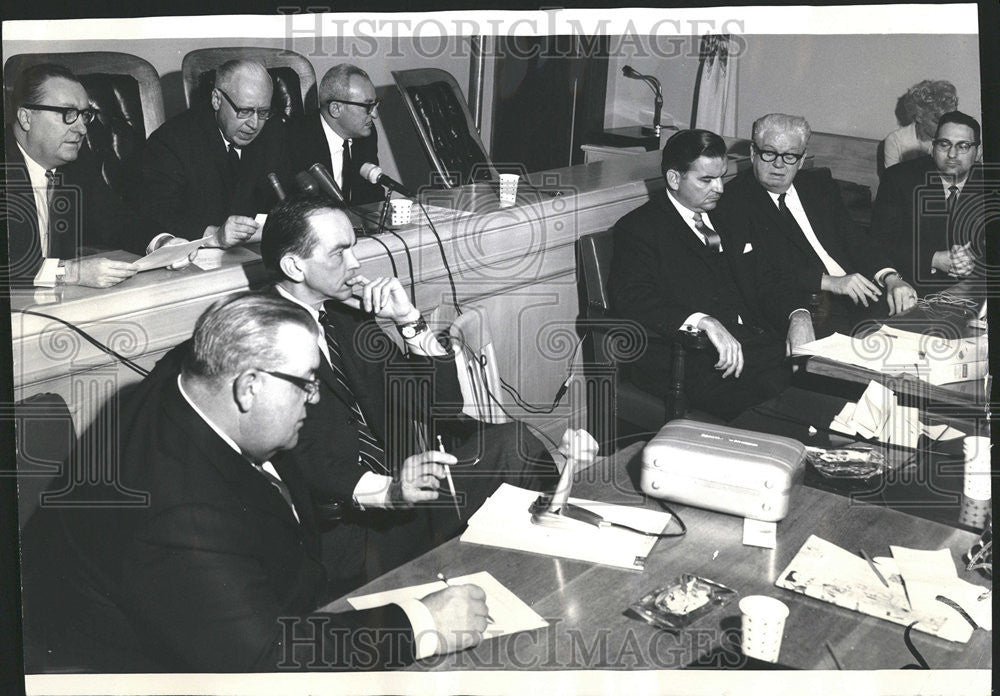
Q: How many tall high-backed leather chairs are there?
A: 3